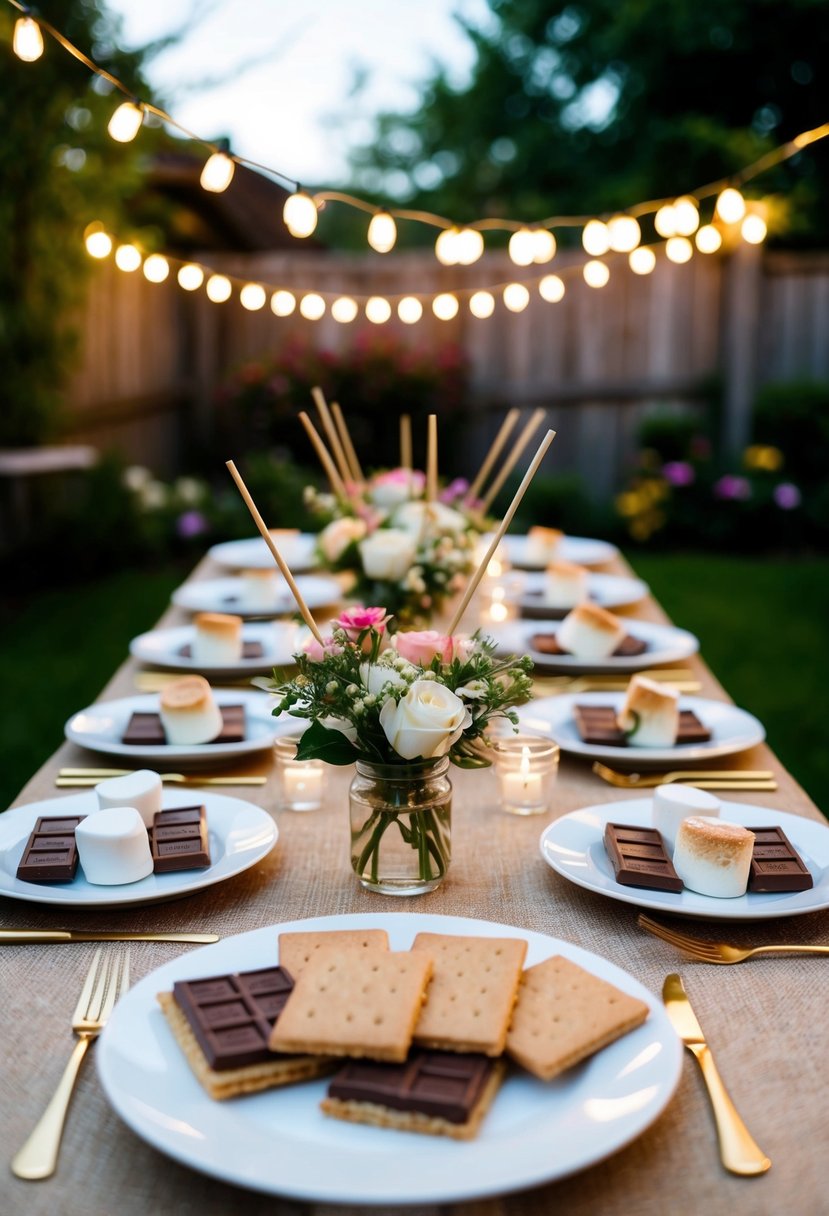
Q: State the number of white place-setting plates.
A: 11